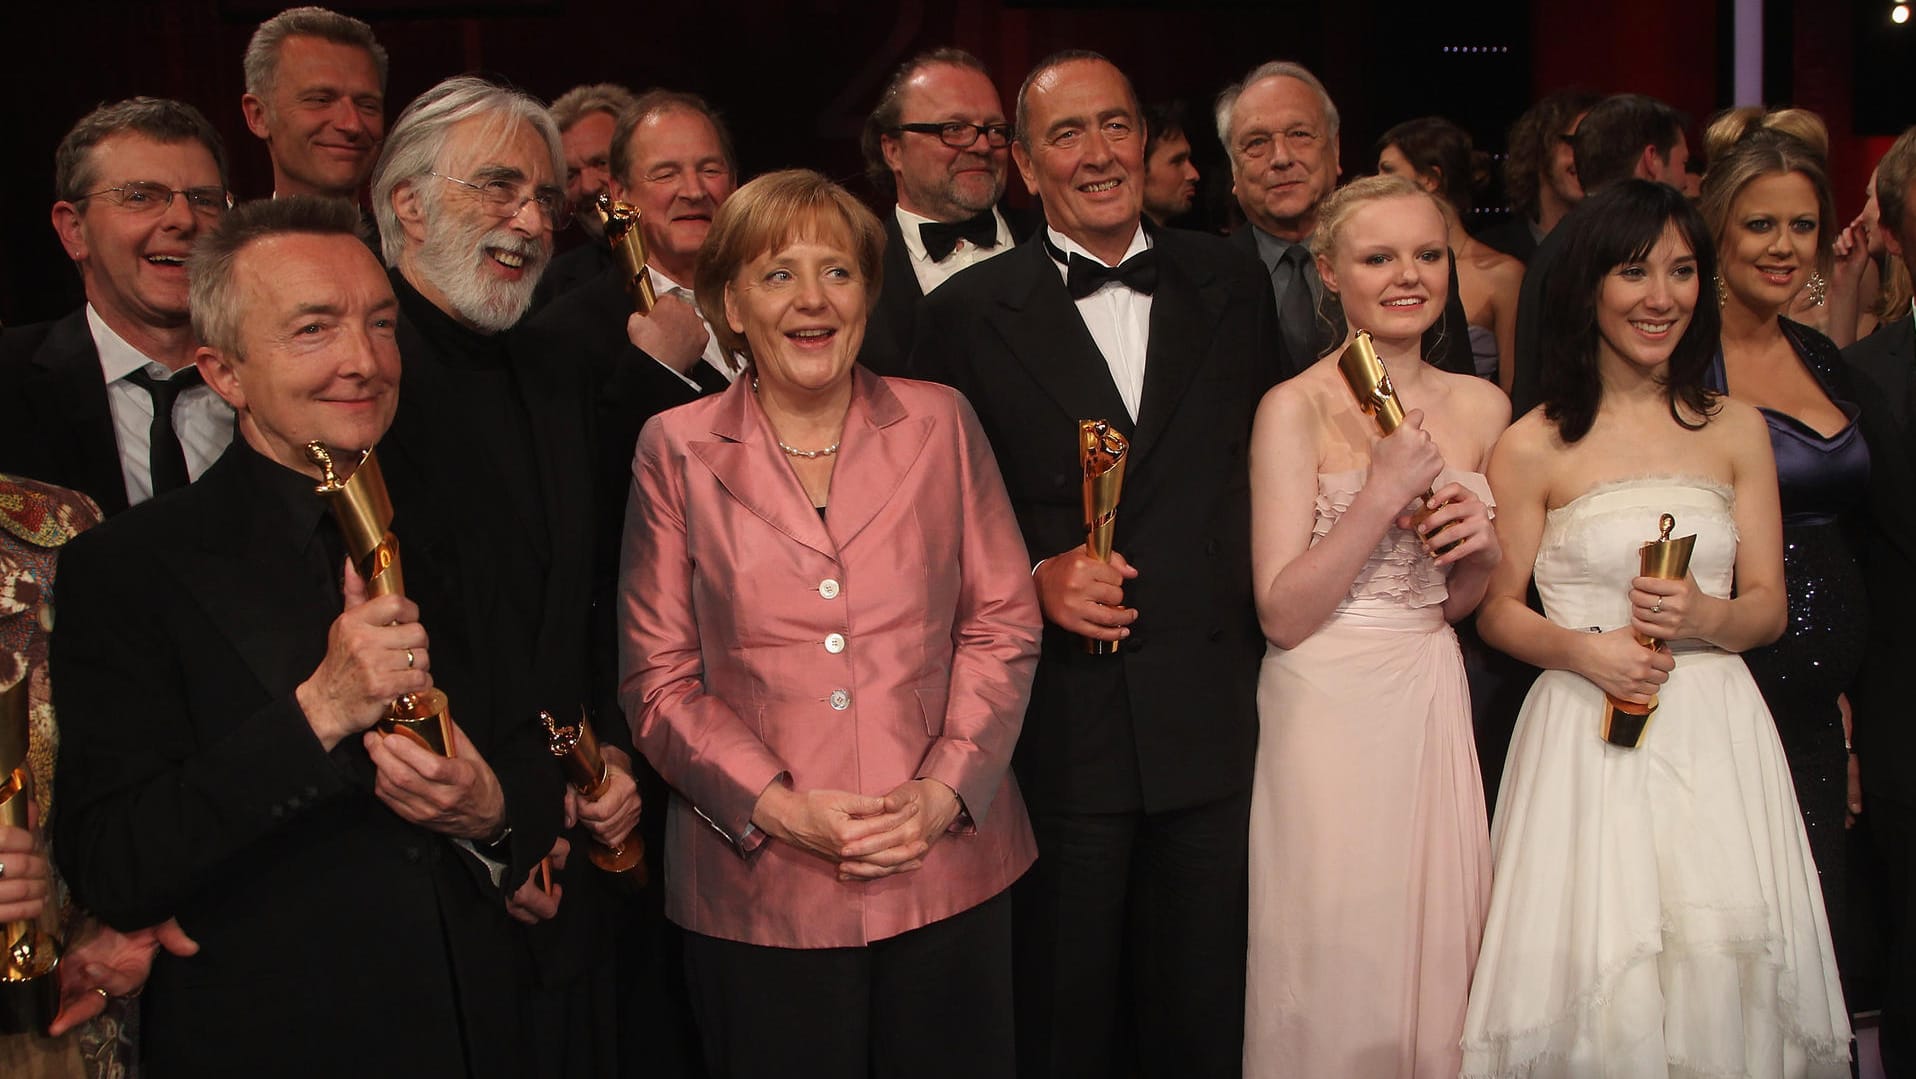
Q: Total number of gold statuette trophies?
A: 7